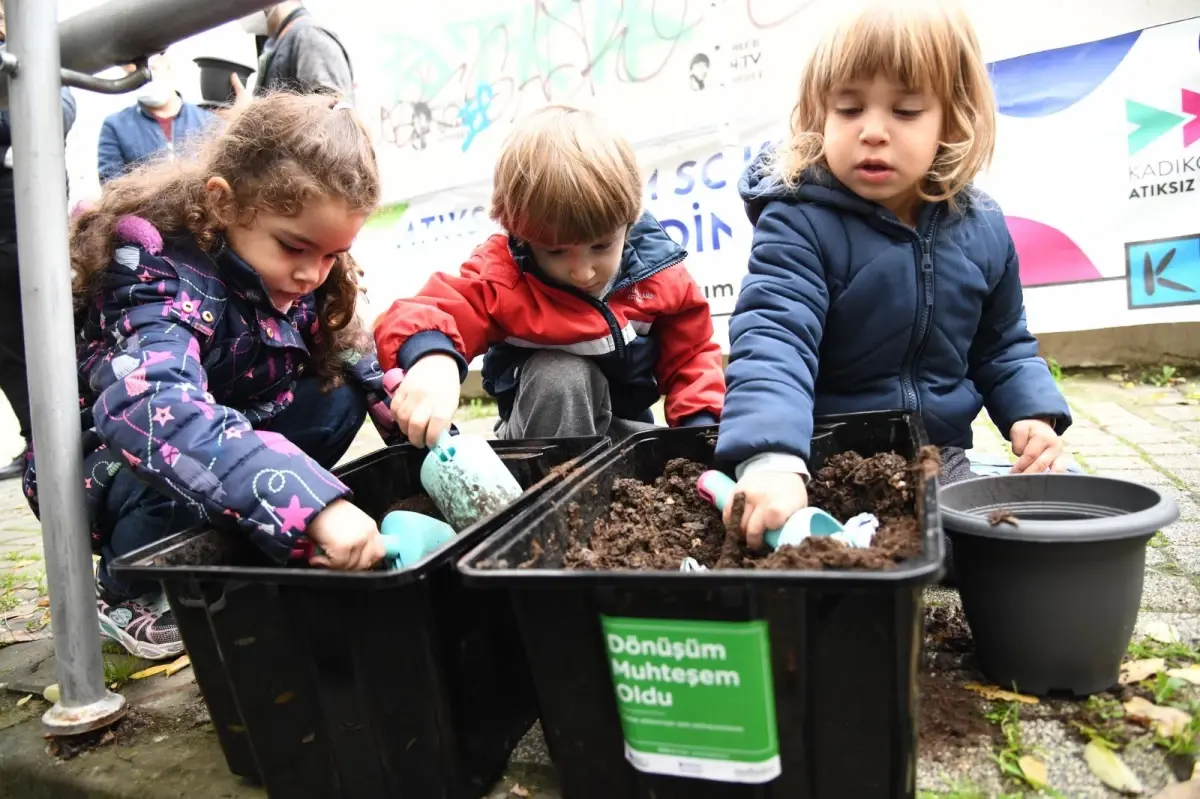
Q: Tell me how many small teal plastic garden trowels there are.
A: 3